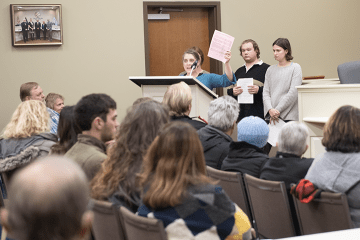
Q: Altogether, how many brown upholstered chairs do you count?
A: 5